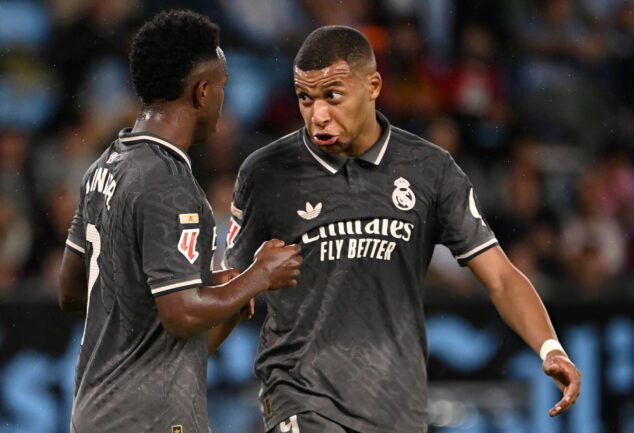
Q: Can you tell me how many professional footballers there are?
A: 2